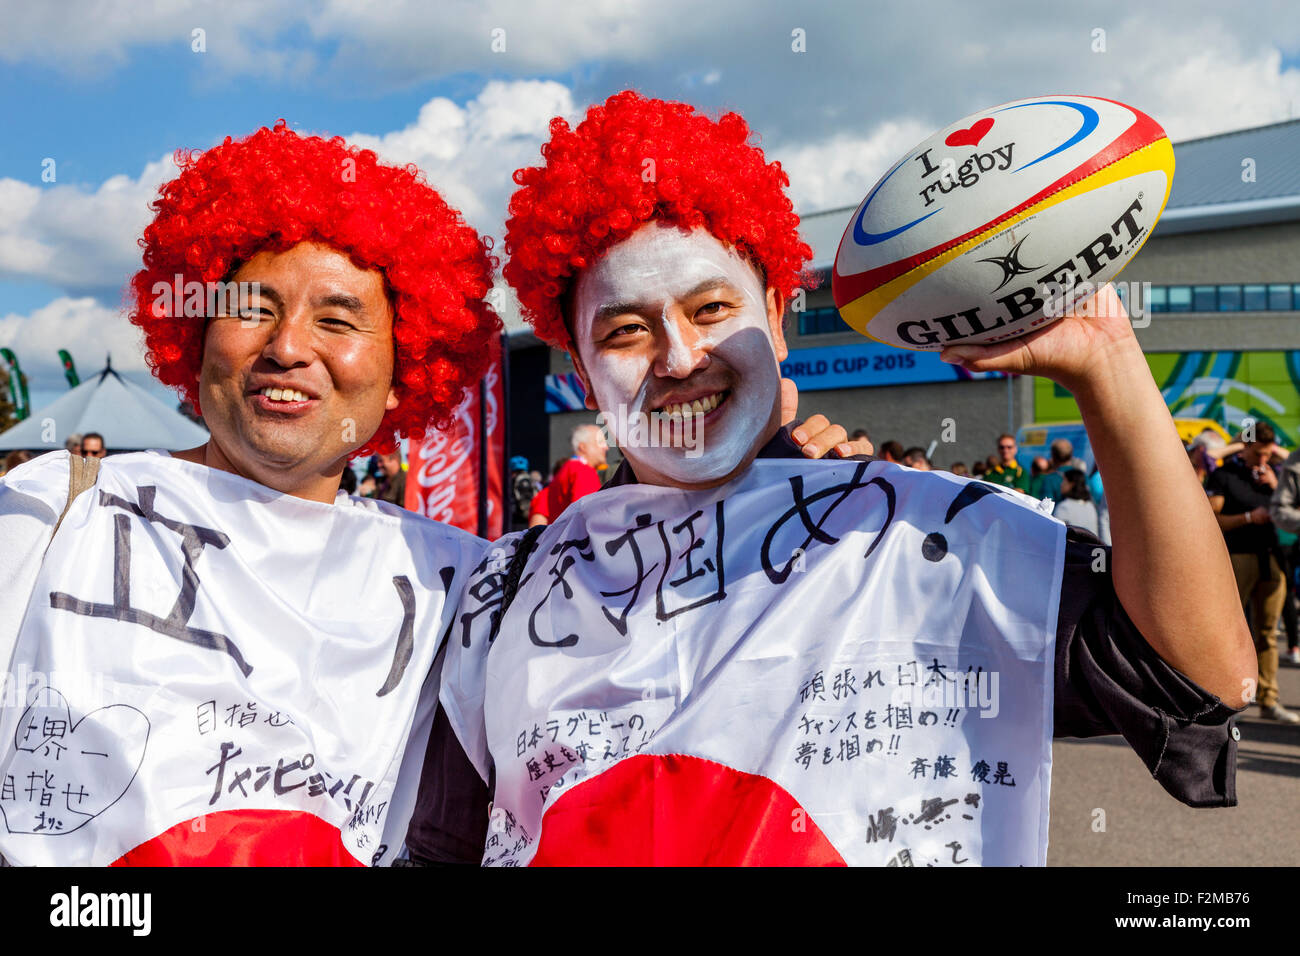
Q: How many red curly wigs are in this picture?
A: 2